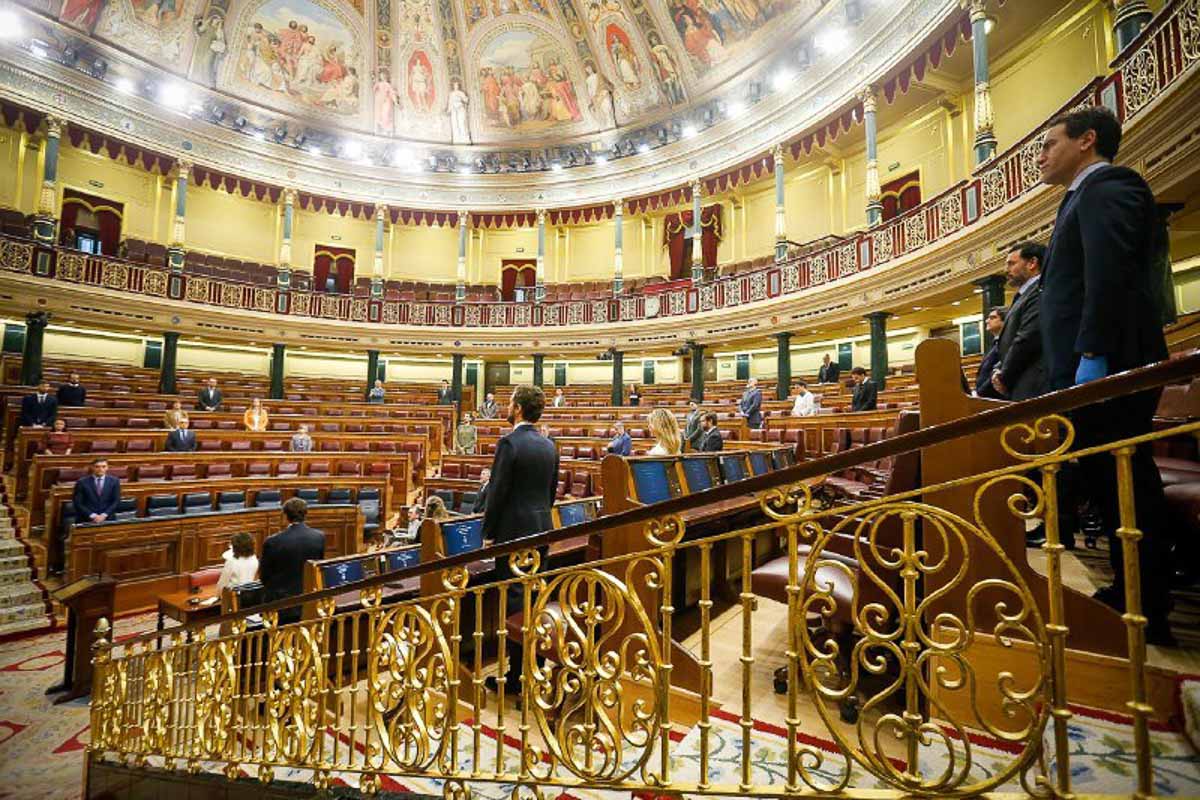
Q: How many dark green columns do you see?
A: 12